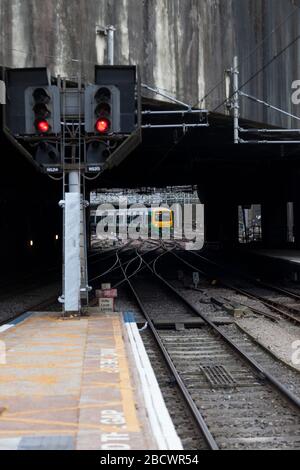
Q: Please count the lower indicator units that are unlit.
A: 2